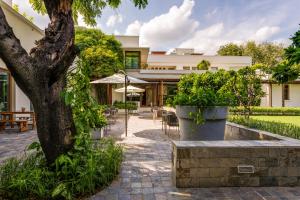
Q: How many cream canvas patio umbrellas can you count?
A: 3